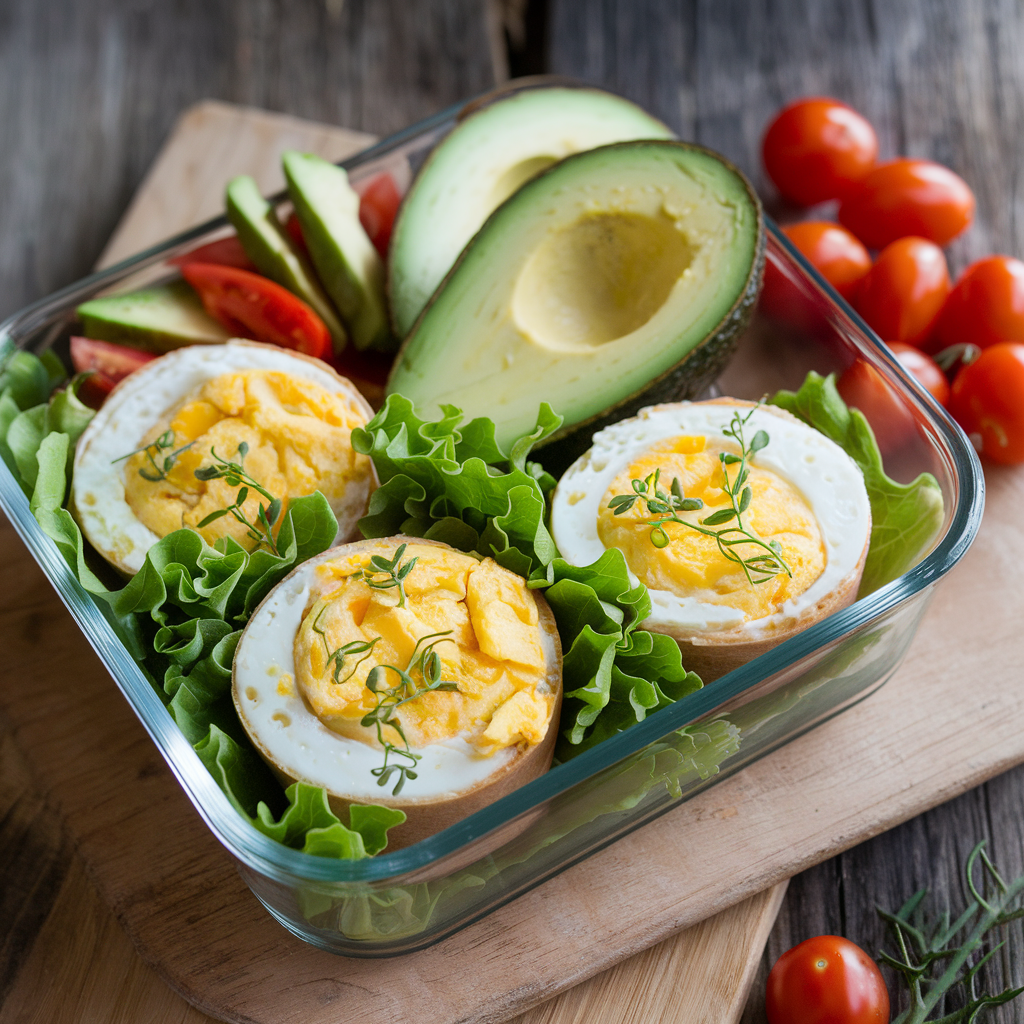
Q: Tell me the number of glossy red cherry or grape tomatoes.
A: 8